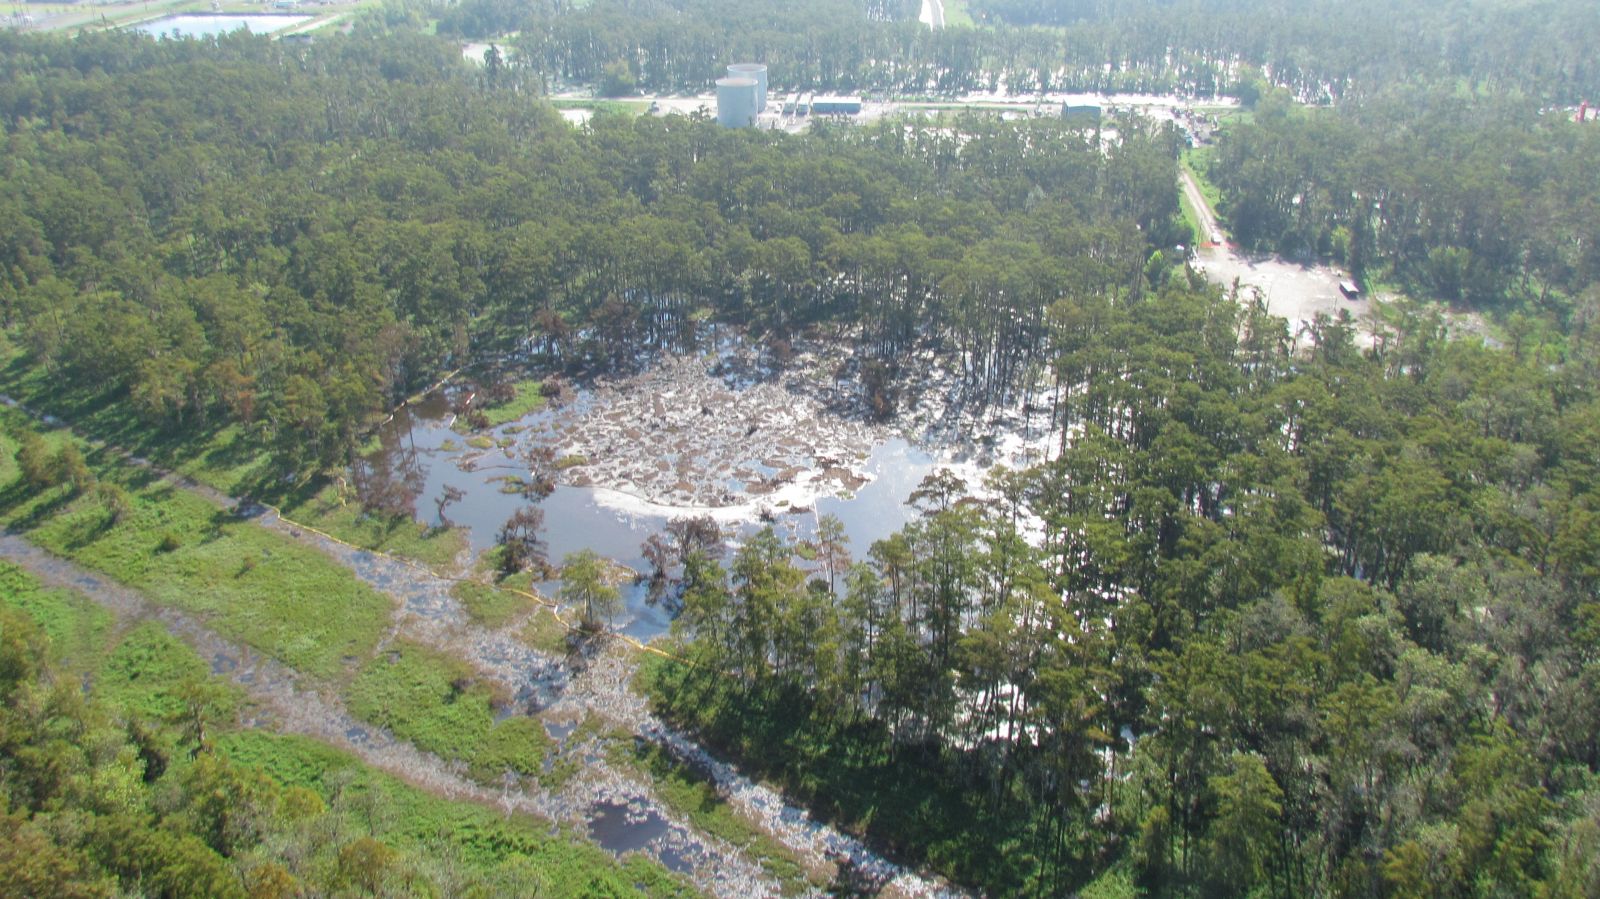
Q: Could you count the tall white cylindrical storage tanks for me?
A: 2